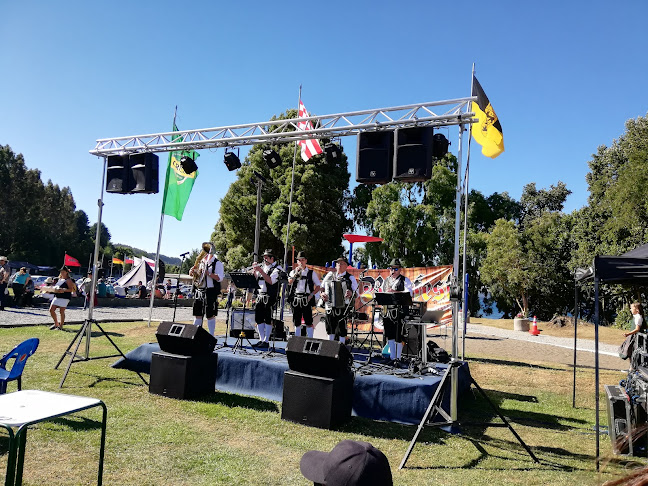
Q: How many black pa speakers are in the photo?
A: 8